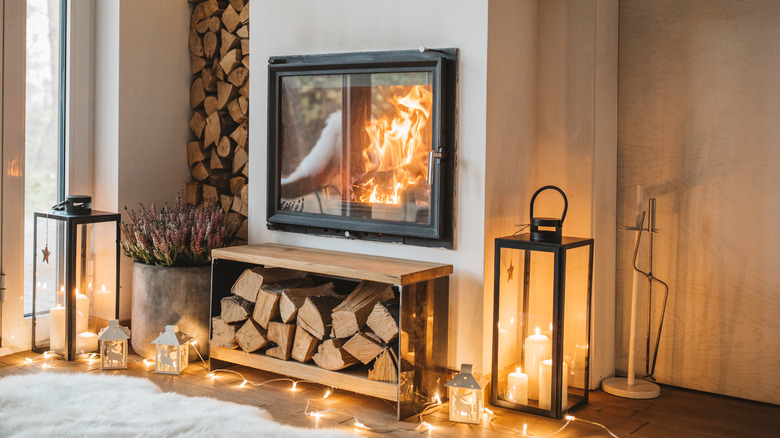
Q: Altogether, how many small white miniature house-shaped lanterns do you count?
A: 3